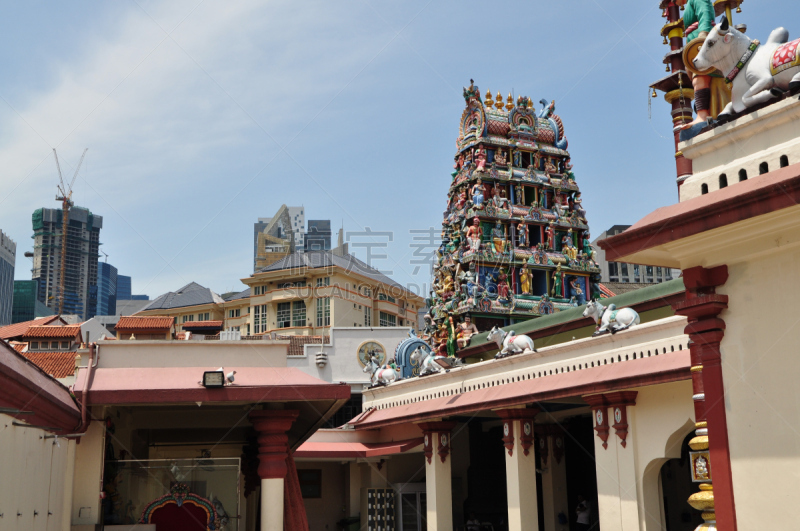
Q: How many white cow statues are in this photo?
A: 5